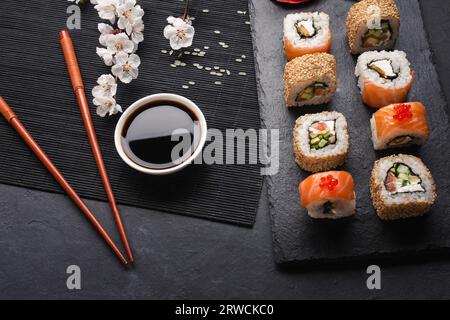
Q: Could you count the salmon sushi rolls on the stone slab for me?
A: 4